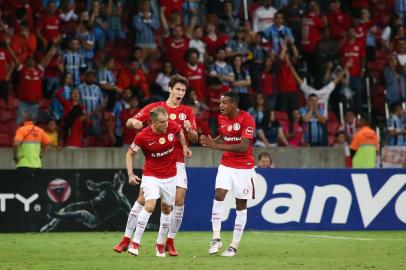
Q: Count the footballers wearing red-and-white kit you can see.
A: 3